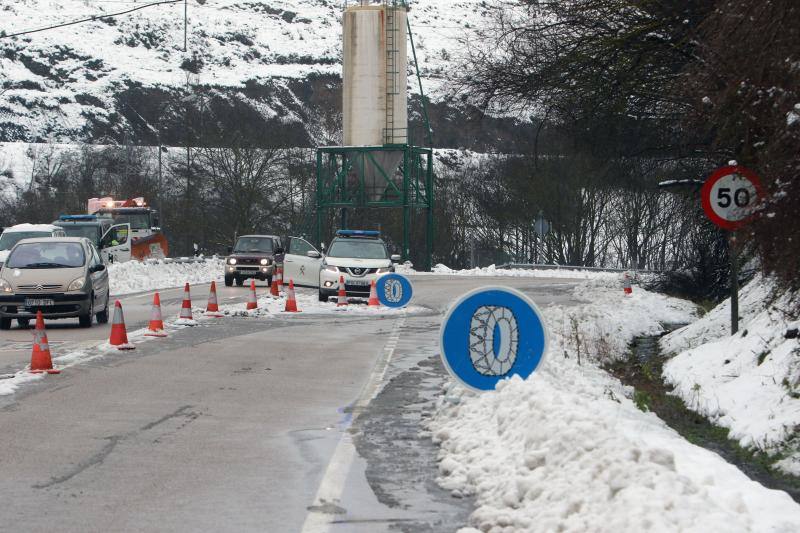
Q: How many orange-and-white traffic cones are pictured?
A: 12